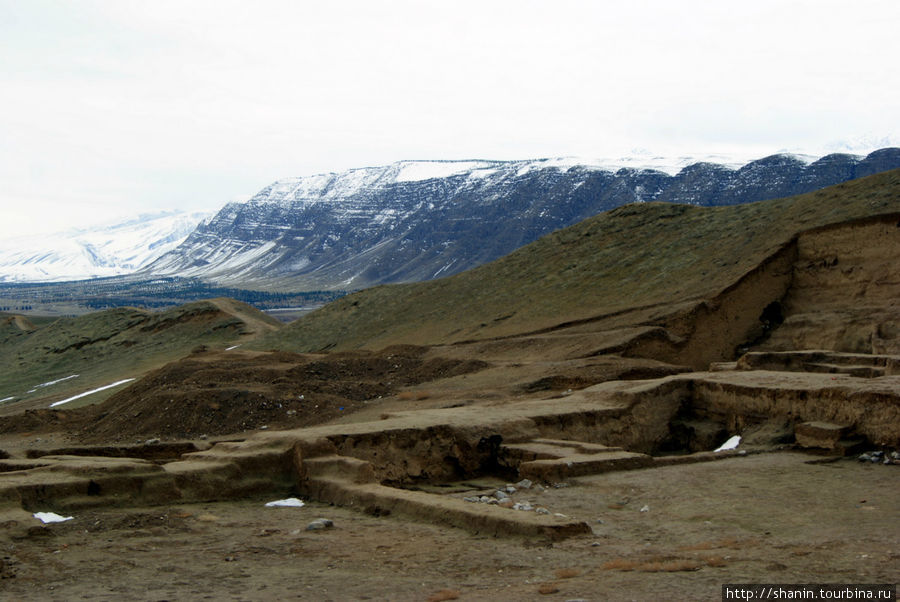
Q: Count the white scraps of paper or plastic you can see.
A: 3